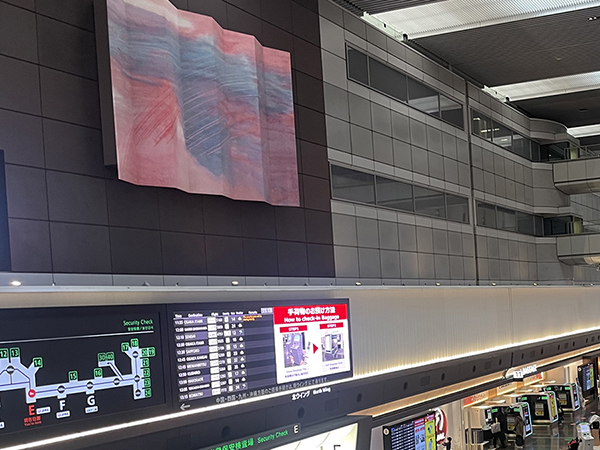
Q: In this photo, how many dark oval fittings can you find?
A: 13